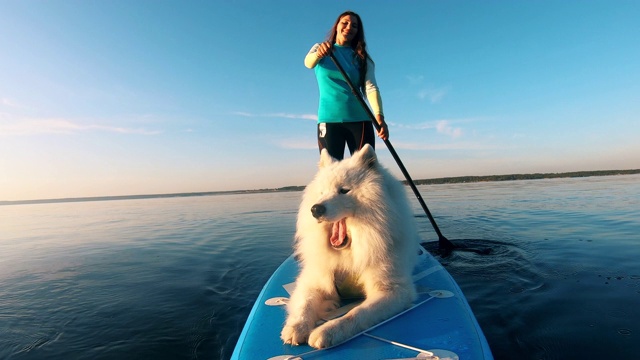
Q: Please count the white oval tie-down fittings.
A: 4